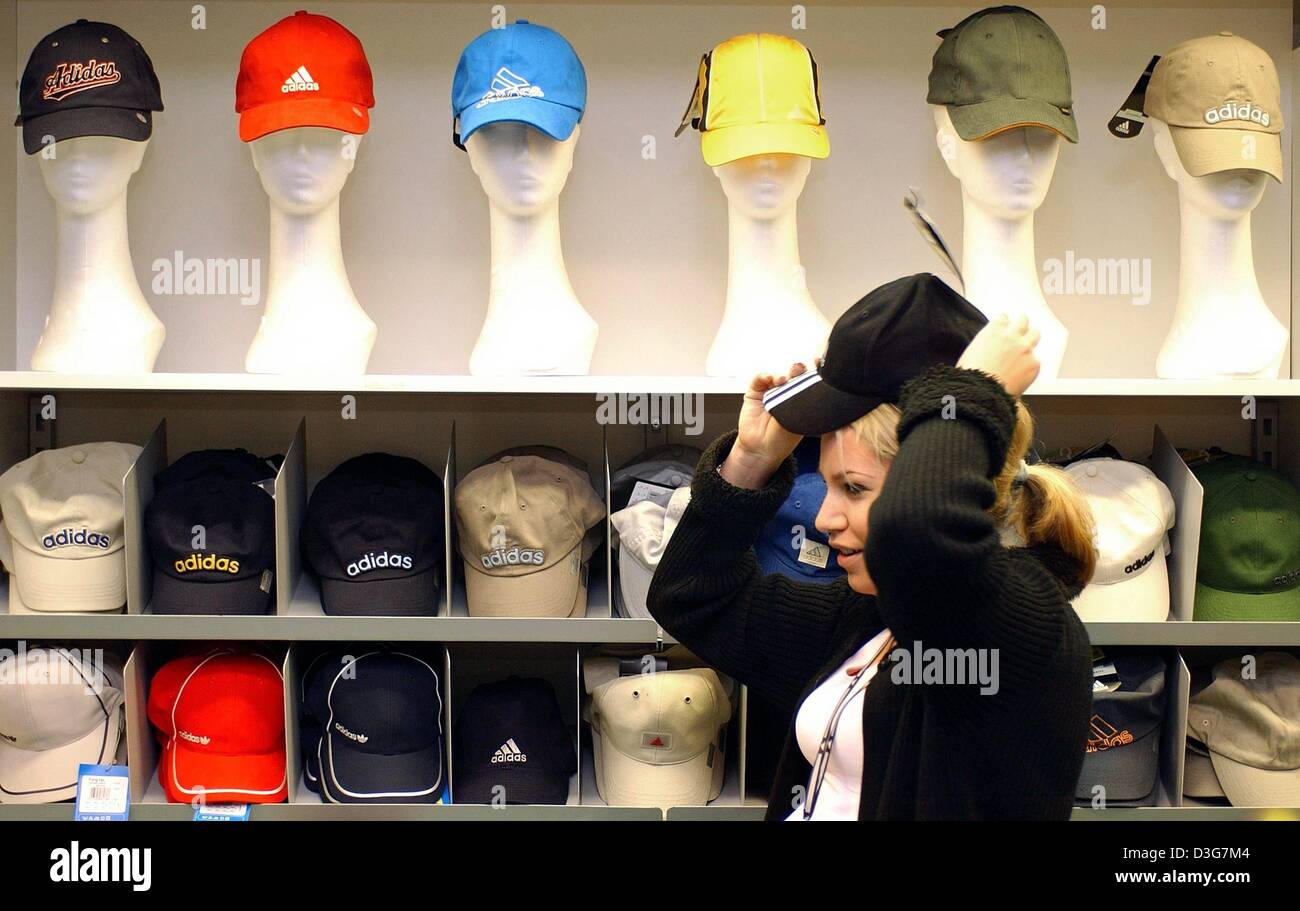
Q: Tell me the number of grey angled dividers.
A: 11